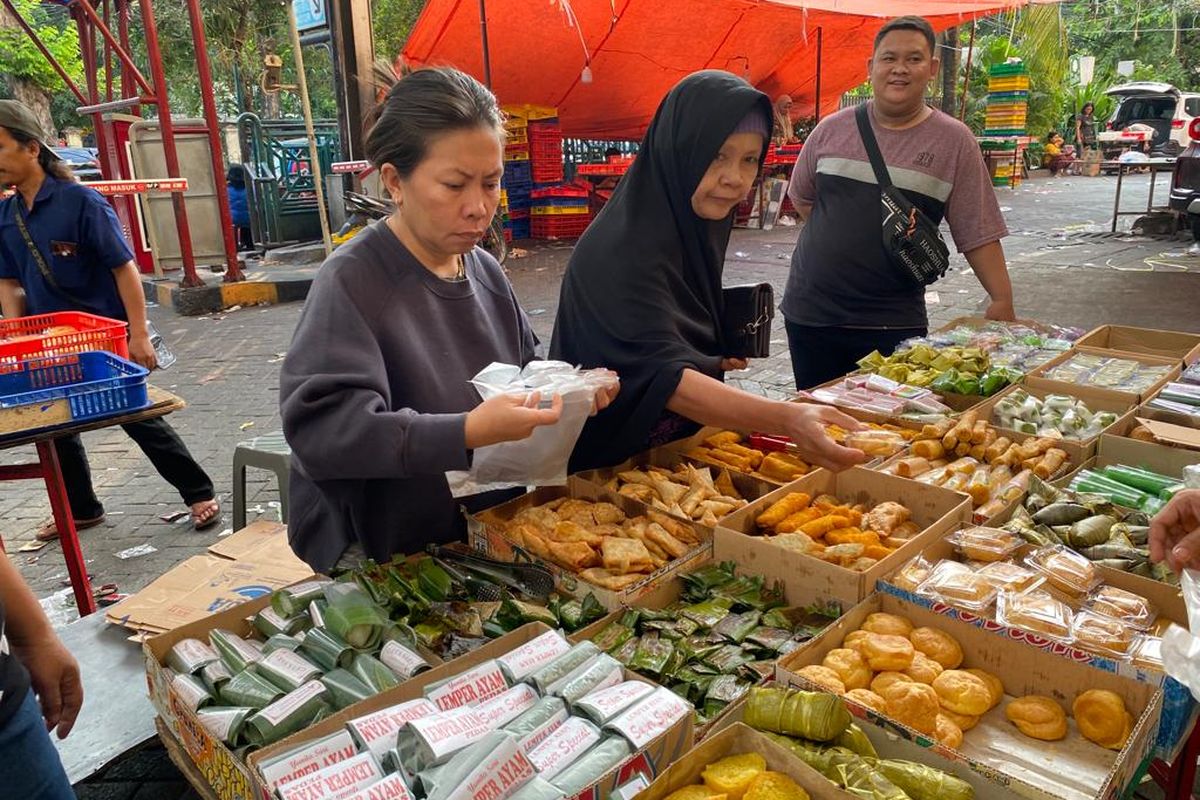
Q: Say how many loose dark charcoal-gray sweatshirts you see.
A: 1